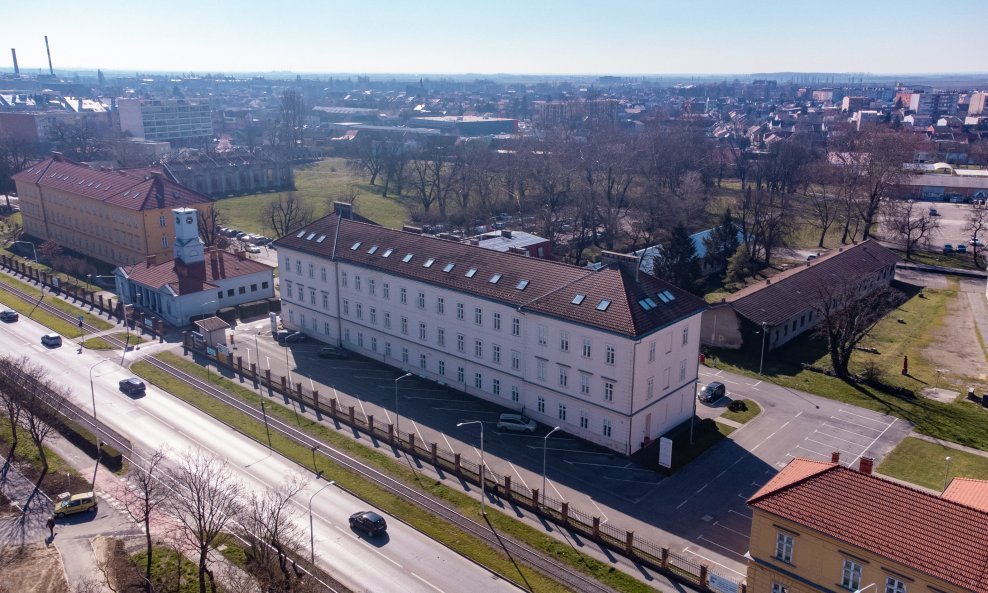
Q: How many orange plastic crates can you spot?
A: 0